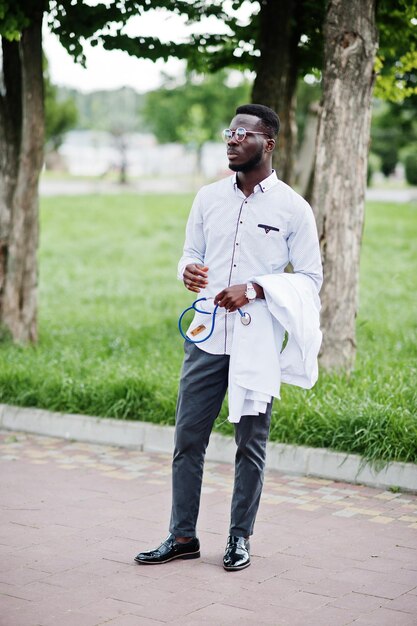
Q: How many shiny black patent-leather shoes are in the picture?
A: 2